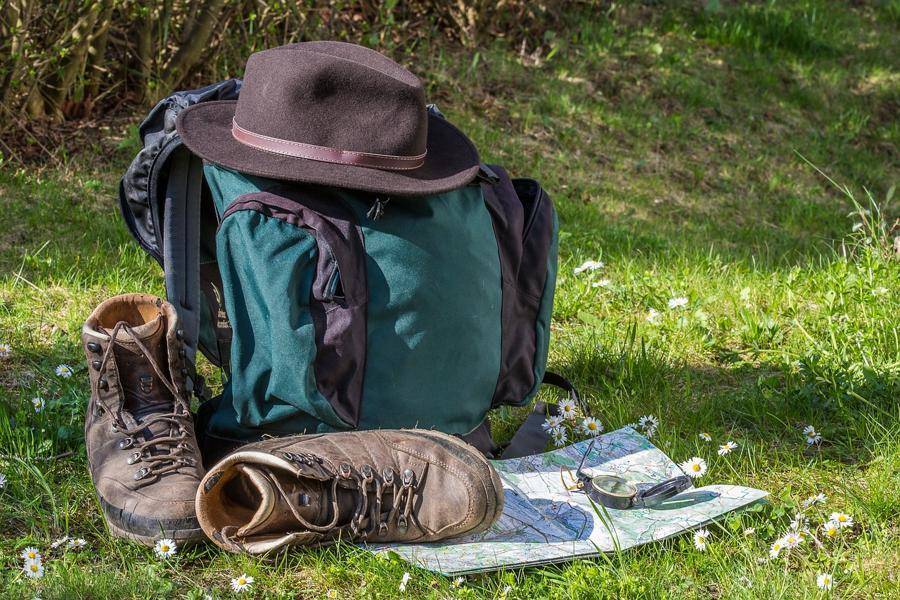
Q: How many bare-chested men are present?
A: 0